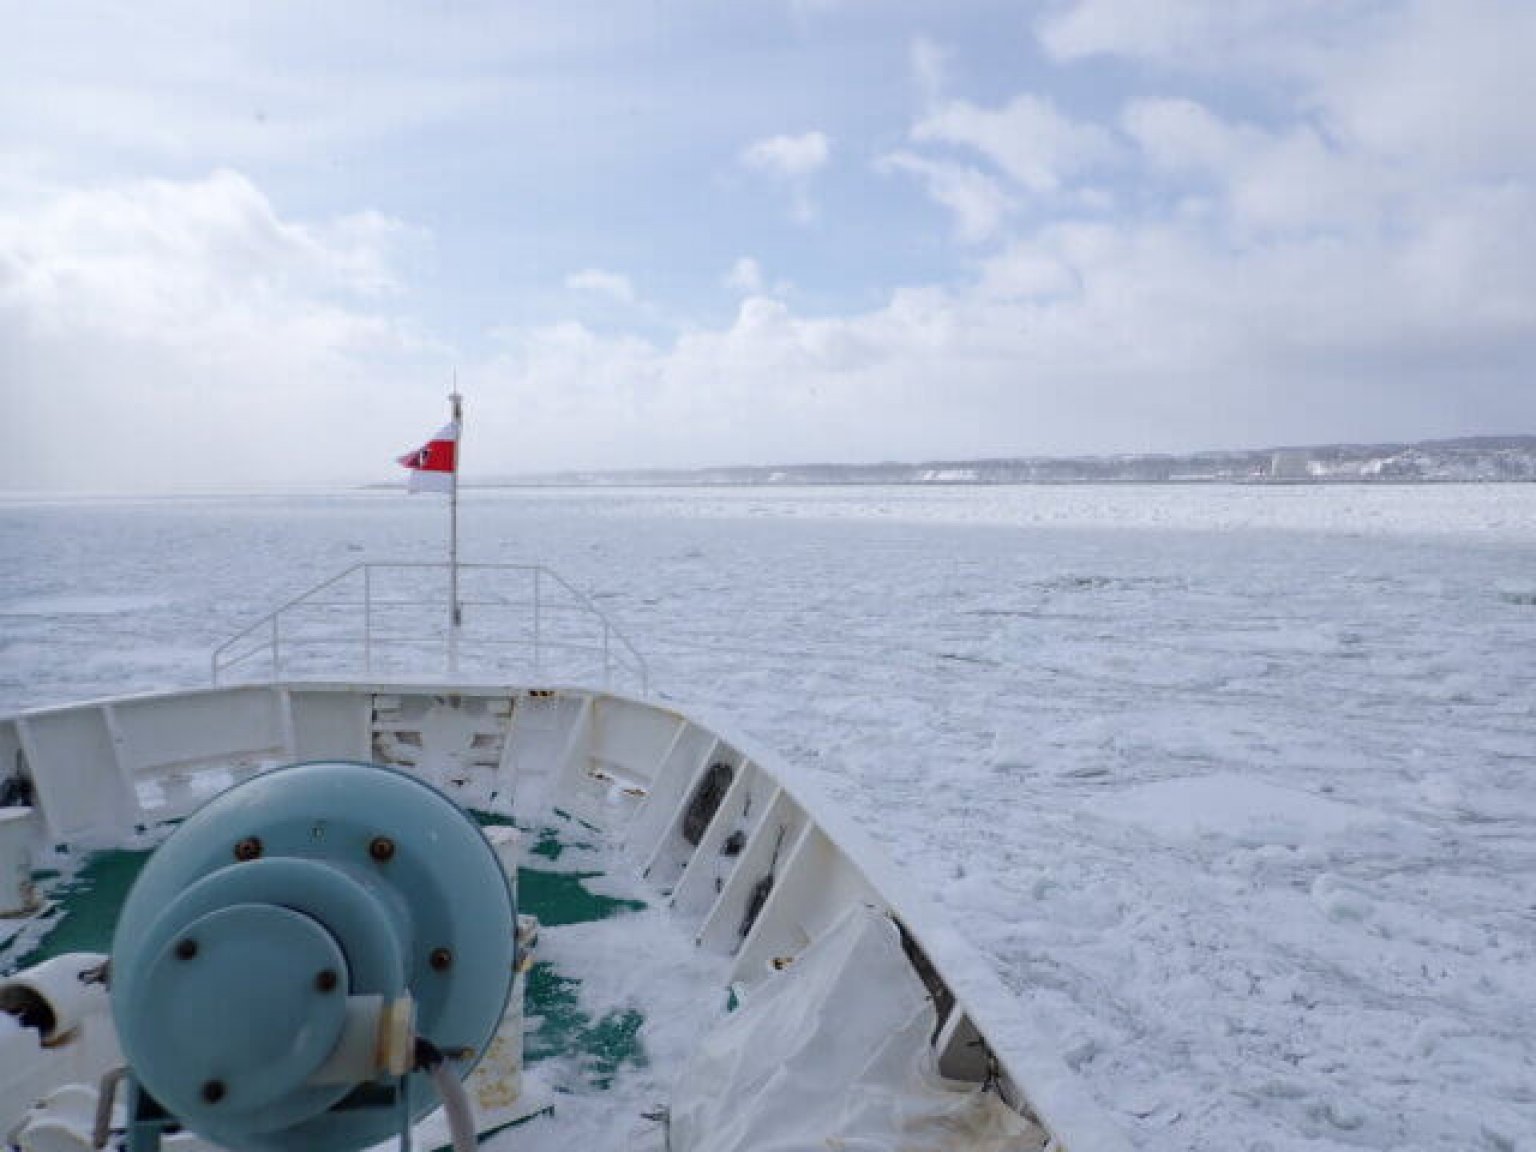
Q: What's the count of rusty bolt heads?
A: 6